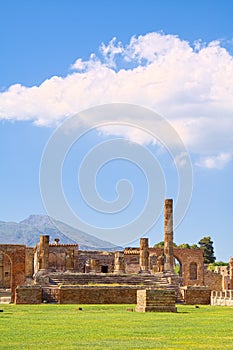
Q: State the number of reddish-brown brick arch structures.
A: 2